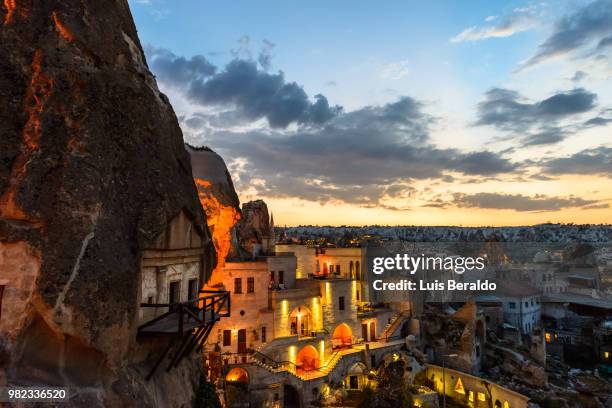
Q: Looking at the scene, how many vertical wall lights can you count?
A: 6